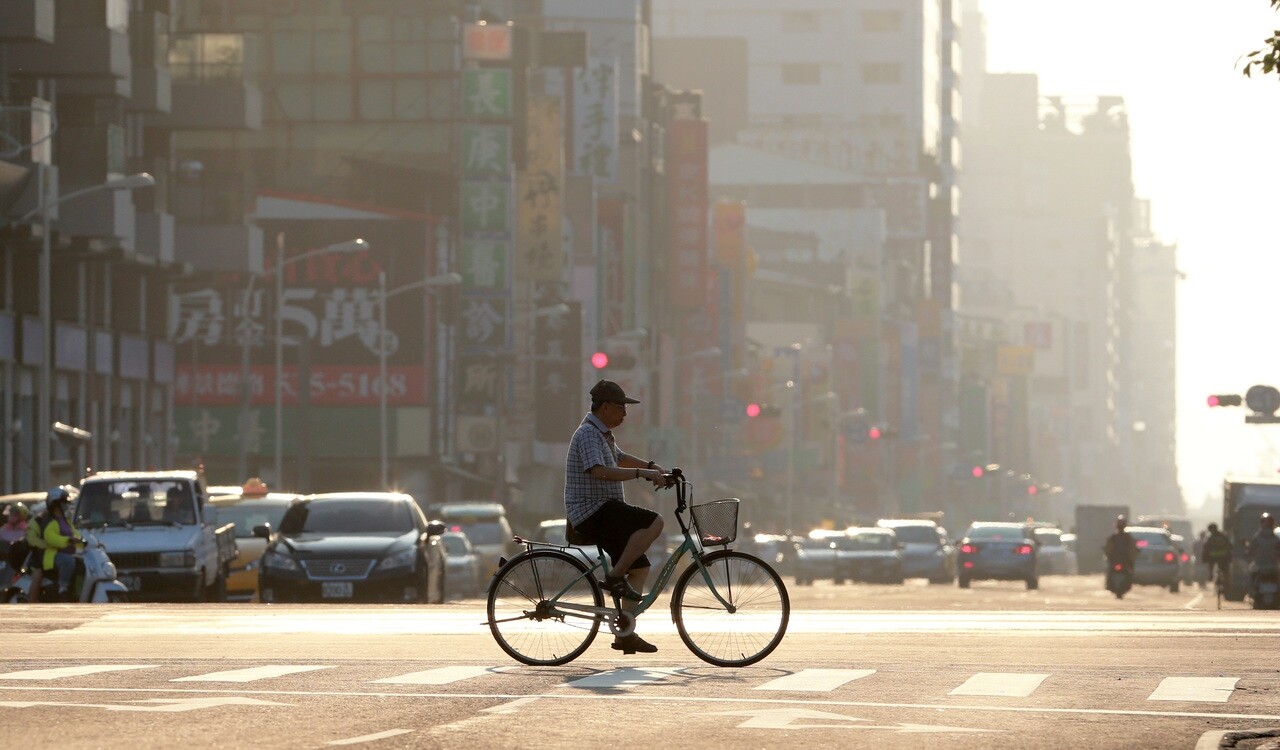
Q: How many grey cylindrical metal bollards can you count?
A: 0